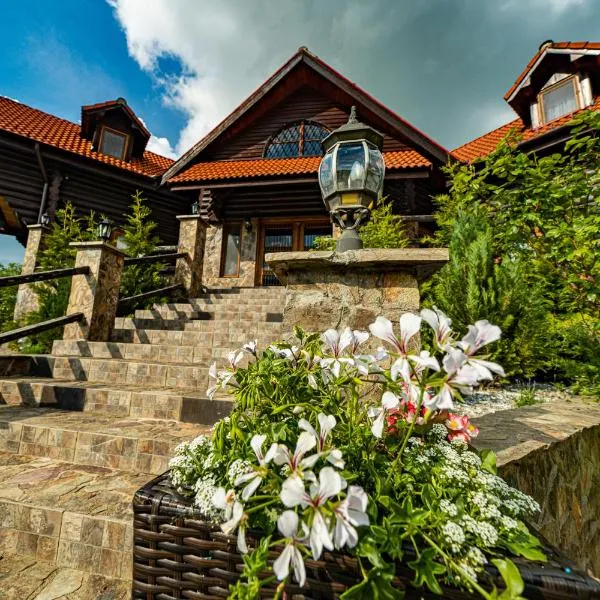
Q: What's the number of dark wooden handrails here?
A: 4